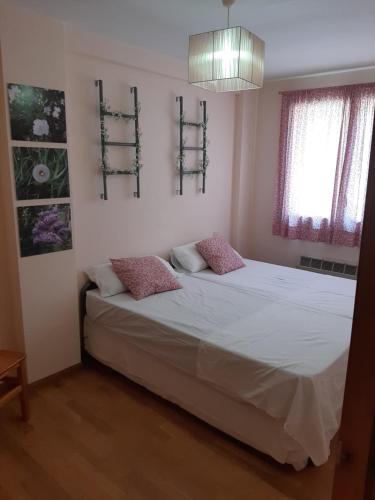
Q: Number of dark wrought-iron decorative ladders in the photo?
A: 2